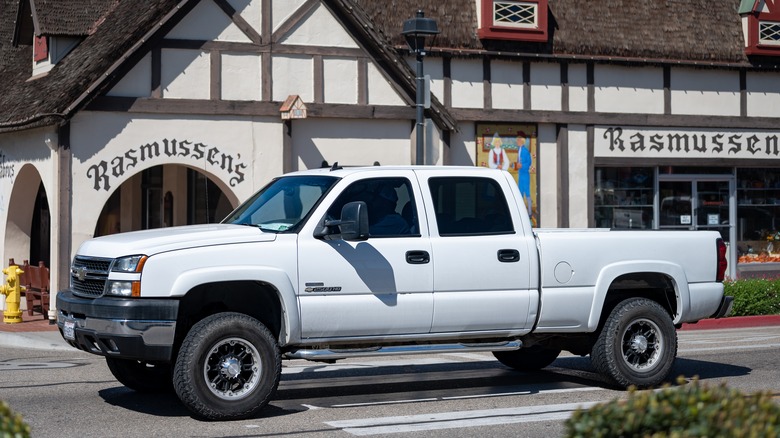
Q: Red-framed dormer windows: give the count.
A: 2